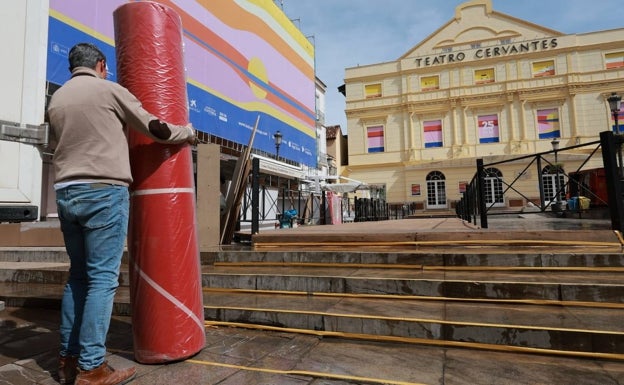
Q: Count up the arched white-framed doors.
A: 3